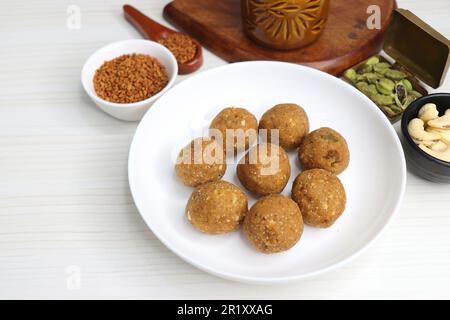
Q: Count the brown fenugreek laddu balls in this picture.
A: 8